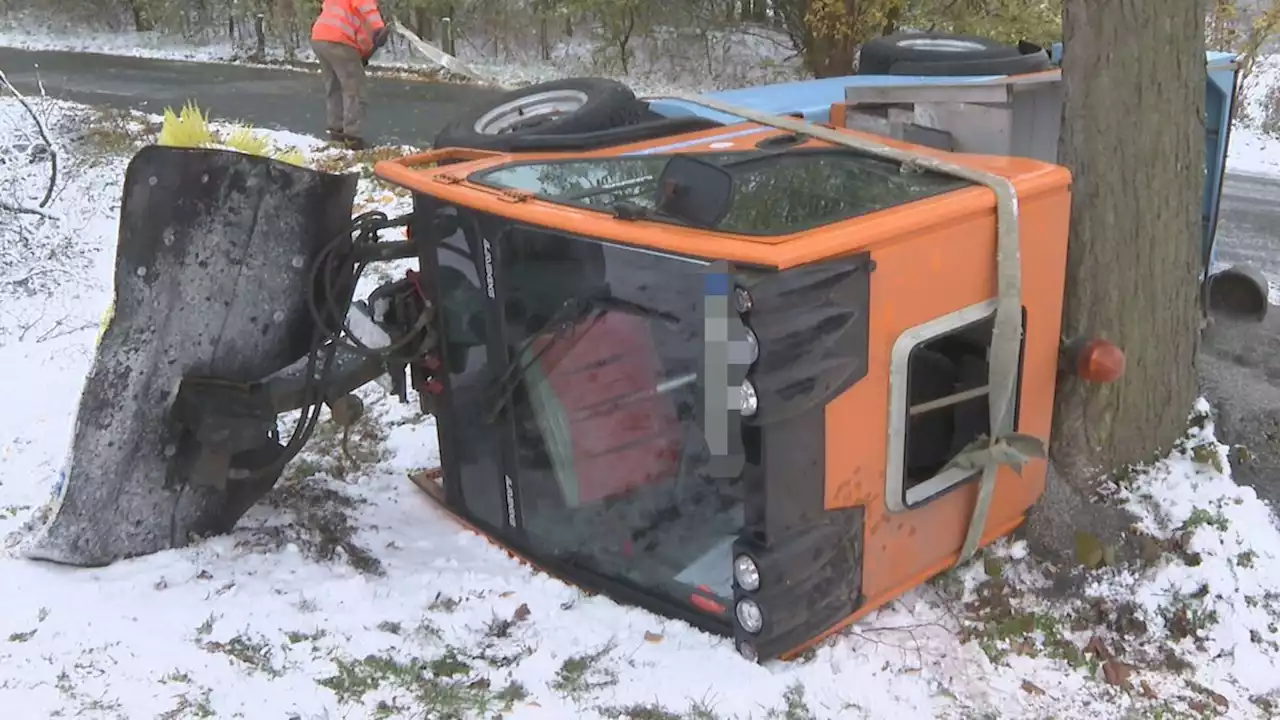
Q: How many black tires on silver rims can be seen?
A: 2